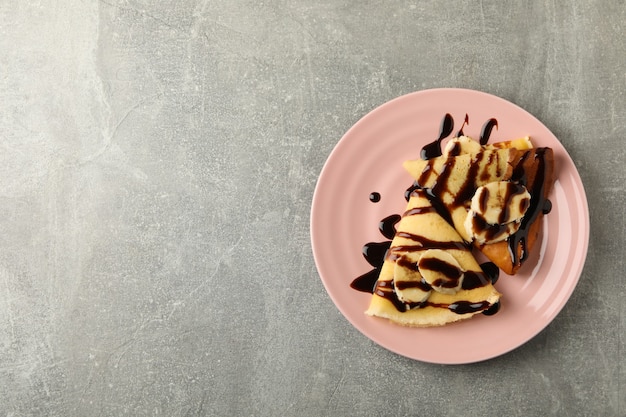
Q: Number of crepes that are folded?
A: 2